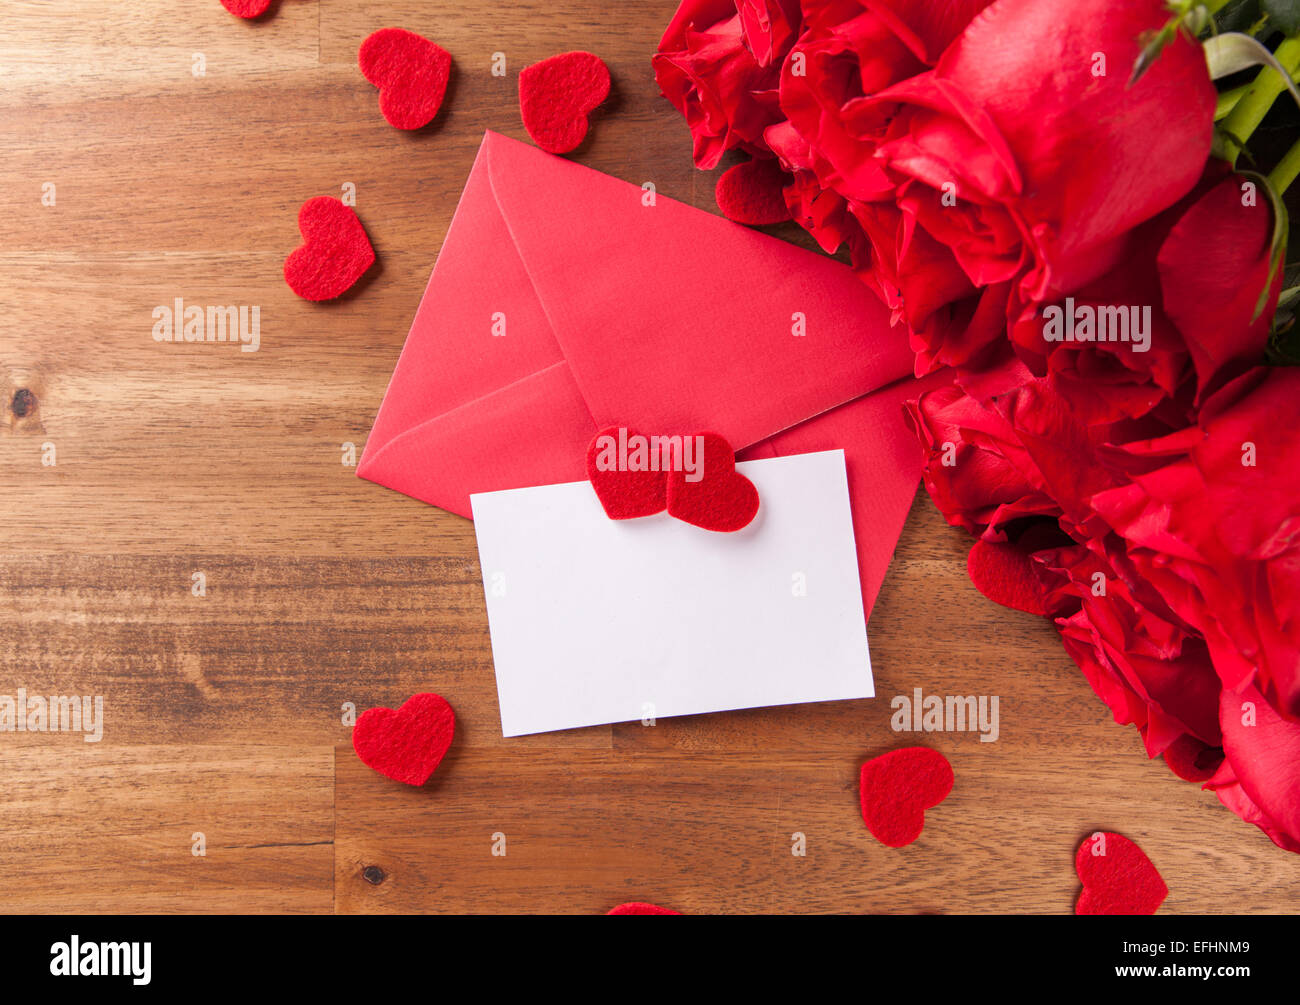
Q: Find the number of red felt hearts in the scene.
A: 13